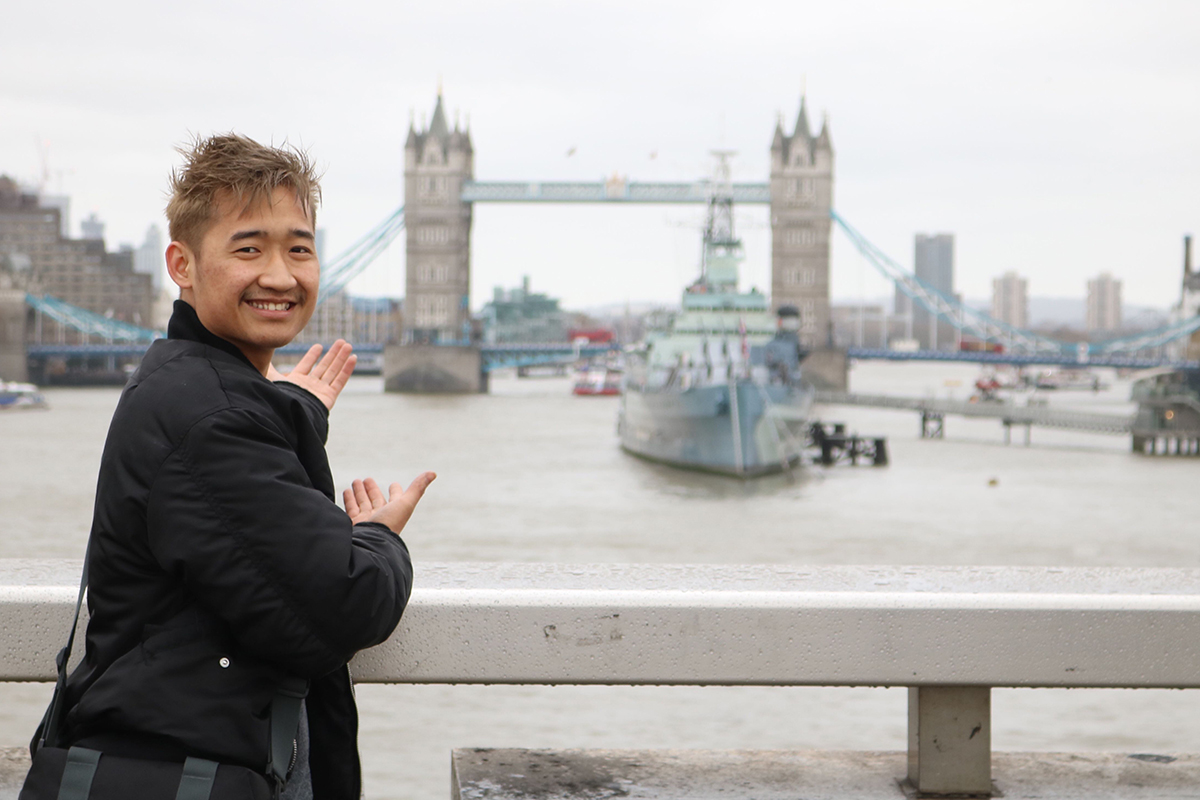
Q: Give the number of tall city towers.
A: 2